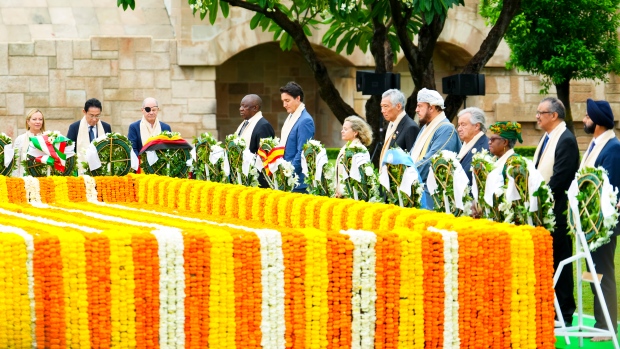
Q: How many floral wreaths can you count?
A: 14